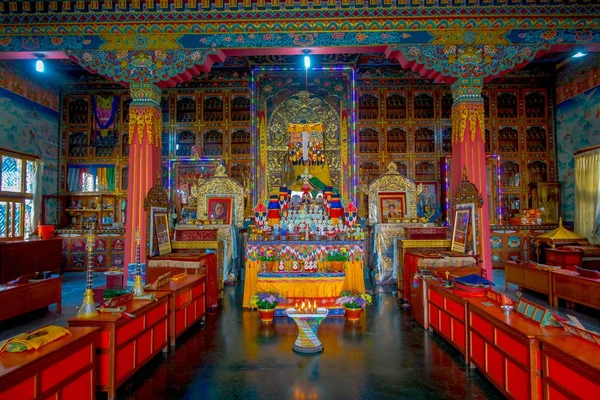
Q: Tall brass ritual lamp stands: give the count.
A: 2